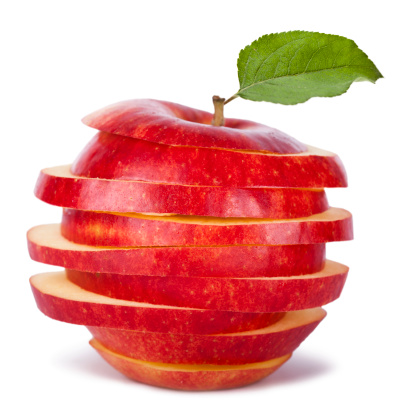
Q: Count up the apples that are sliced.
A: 1